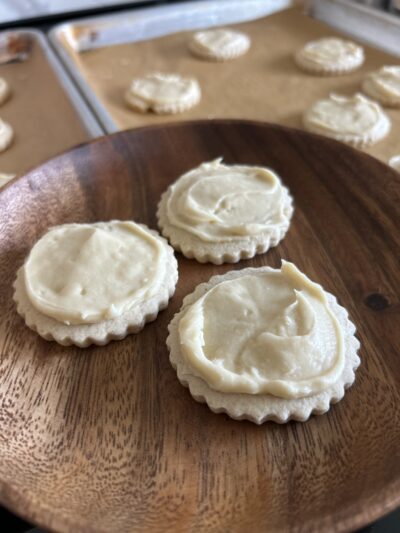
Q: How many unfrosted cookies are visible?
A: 0